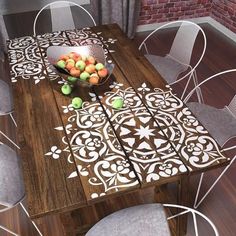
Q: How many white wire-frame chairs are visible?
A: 6